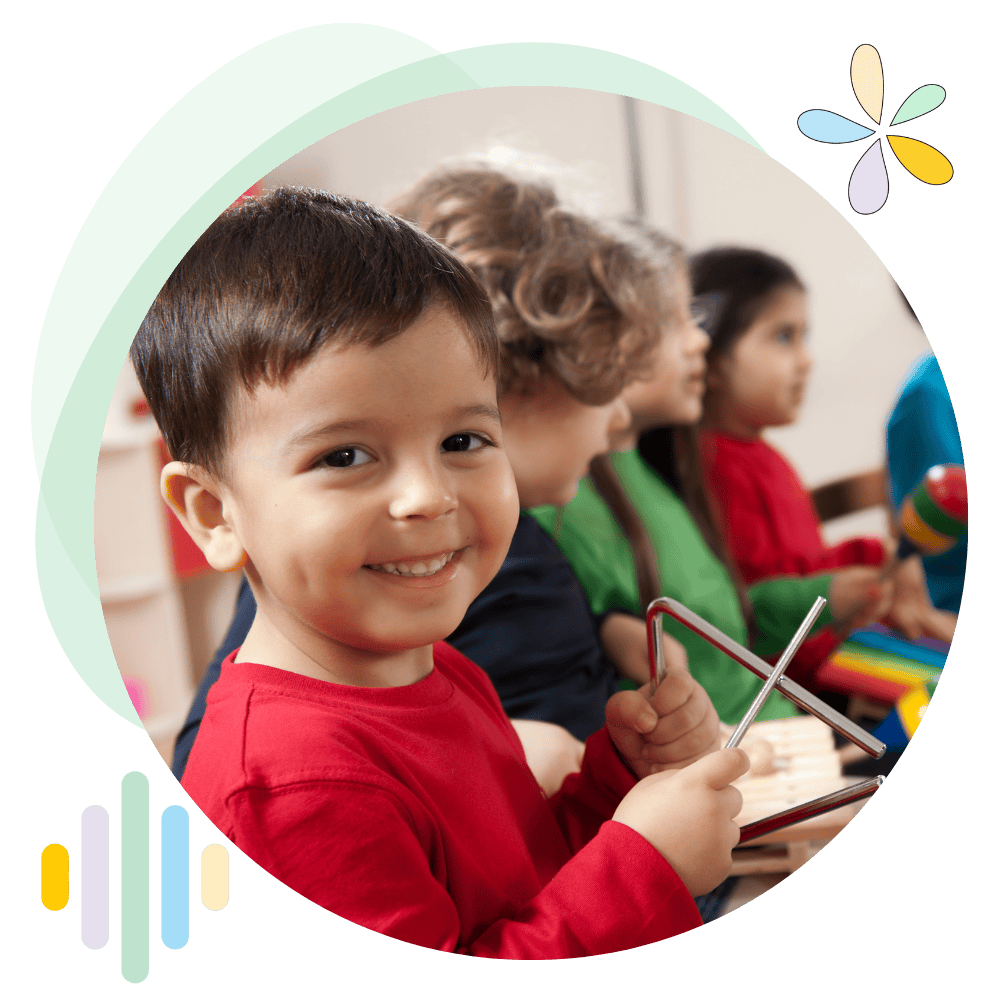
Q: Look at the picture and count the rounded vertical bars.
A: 5